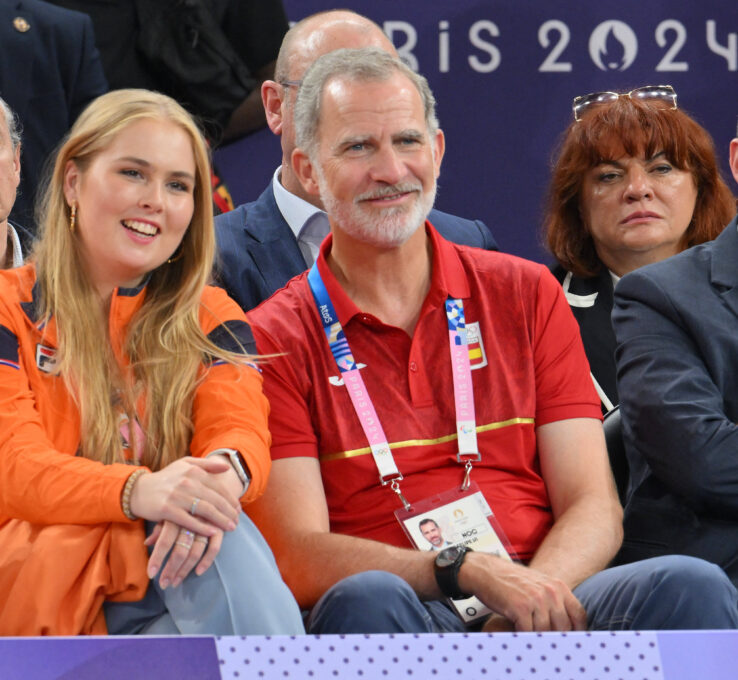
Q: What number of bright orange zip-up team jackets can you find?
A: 1